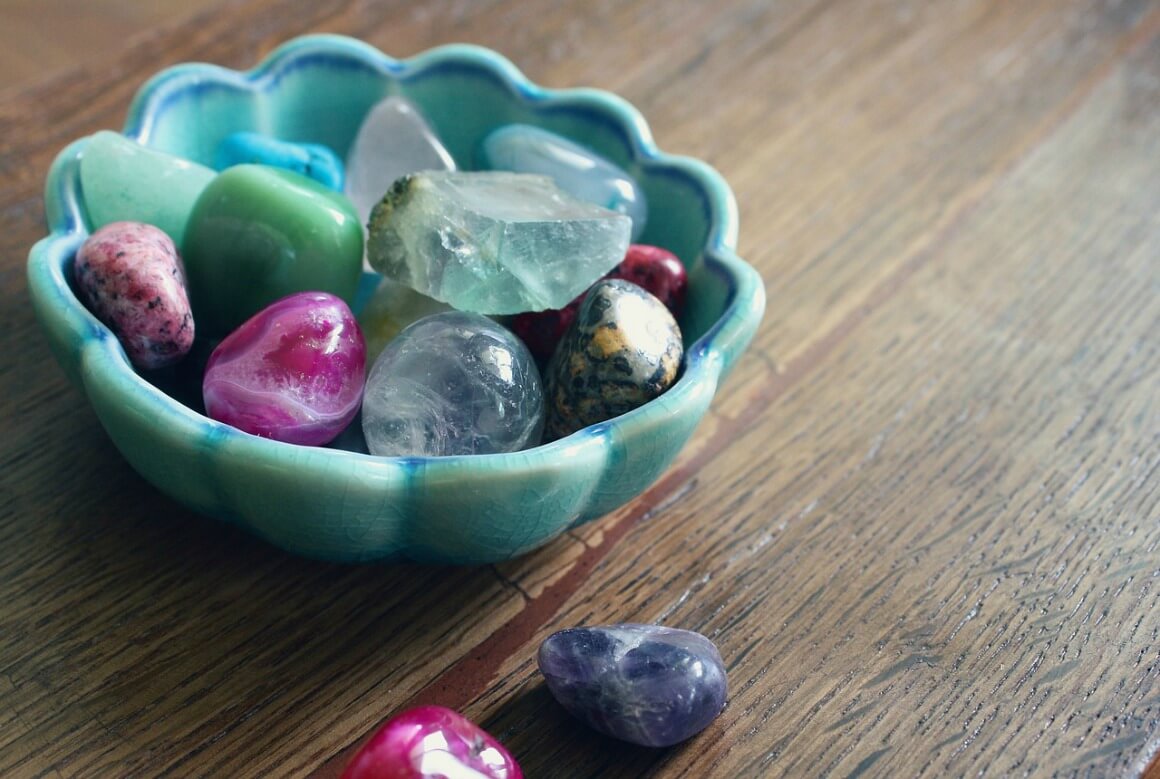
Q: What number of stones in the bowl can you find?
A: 12